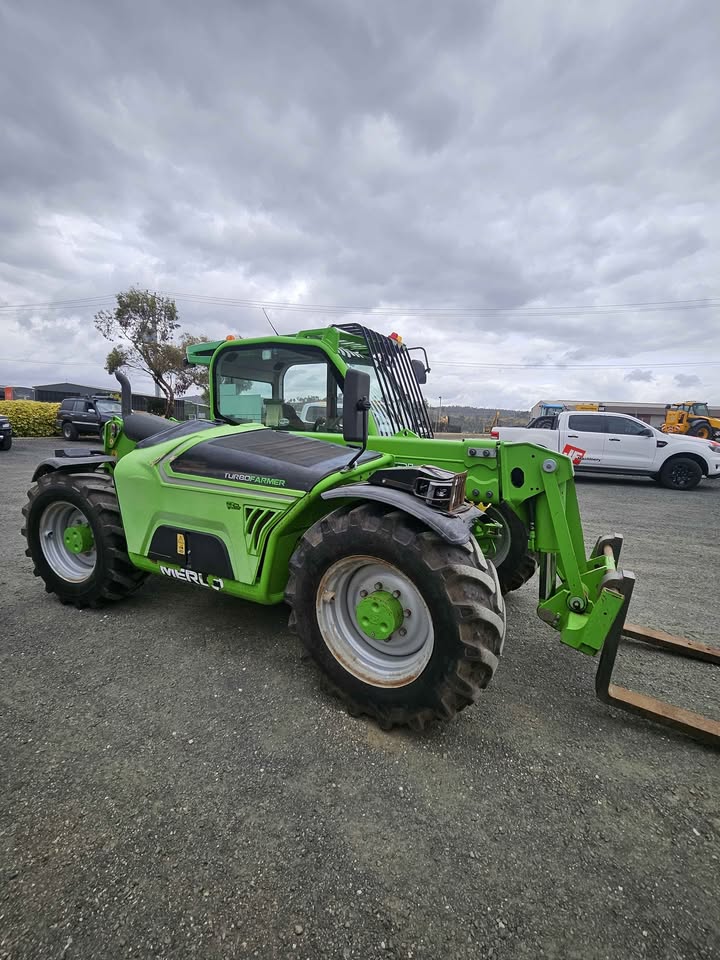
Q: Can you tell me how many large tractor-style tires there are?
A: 3